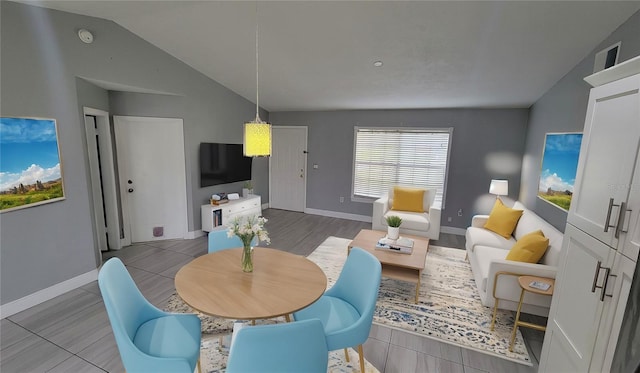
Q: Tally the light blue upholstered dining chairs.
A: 4